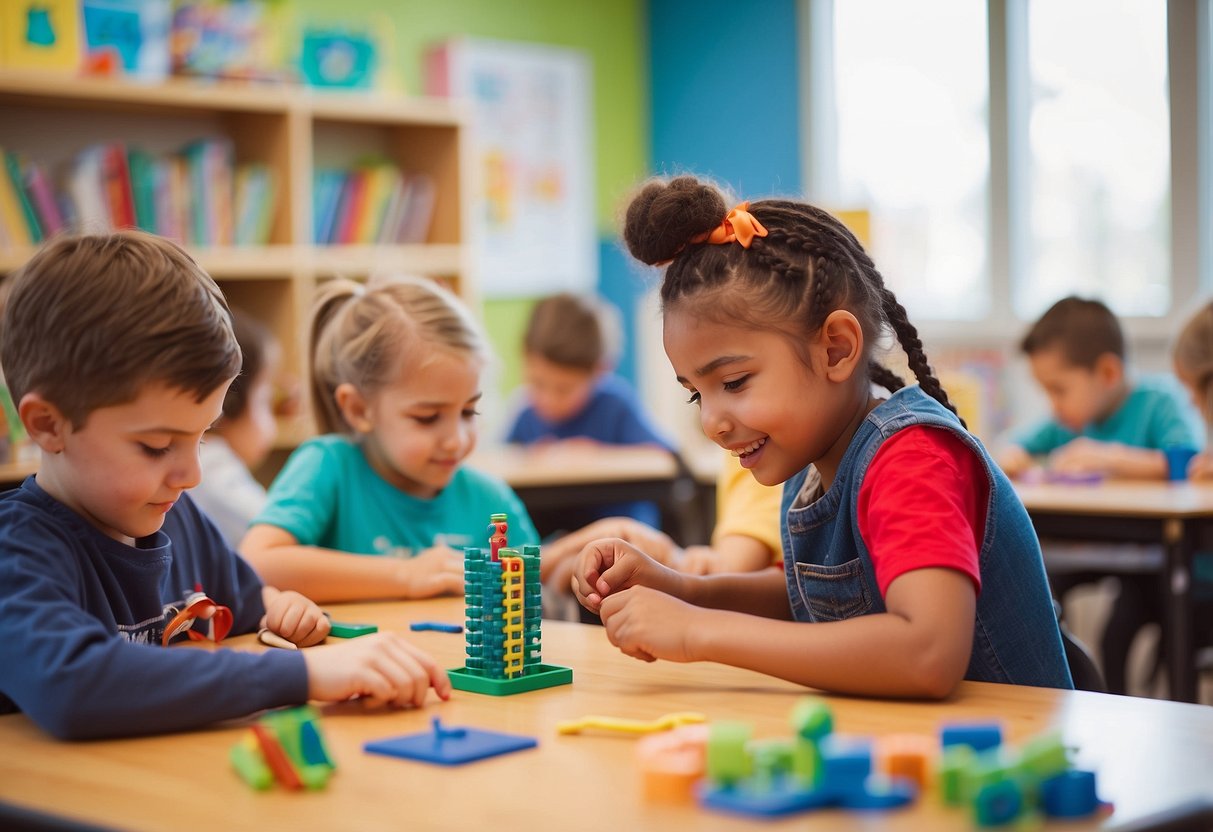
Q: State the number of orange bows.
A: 1